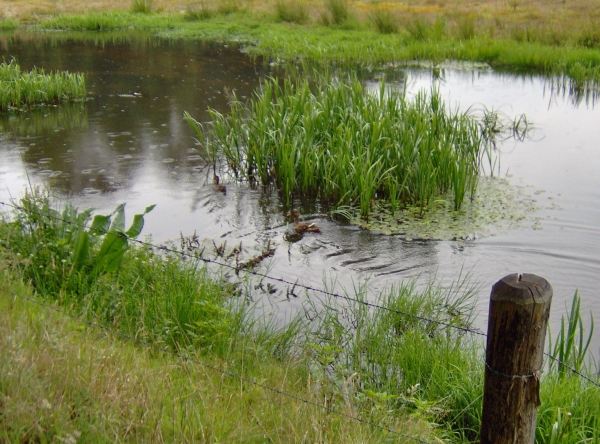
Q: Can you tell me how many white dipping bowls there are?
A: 0